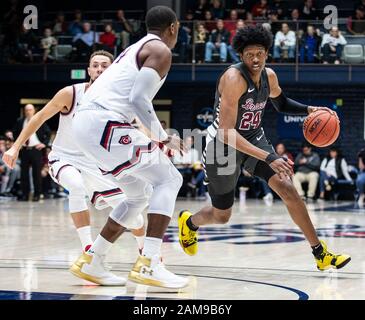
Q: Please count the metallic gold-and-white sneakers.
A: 2